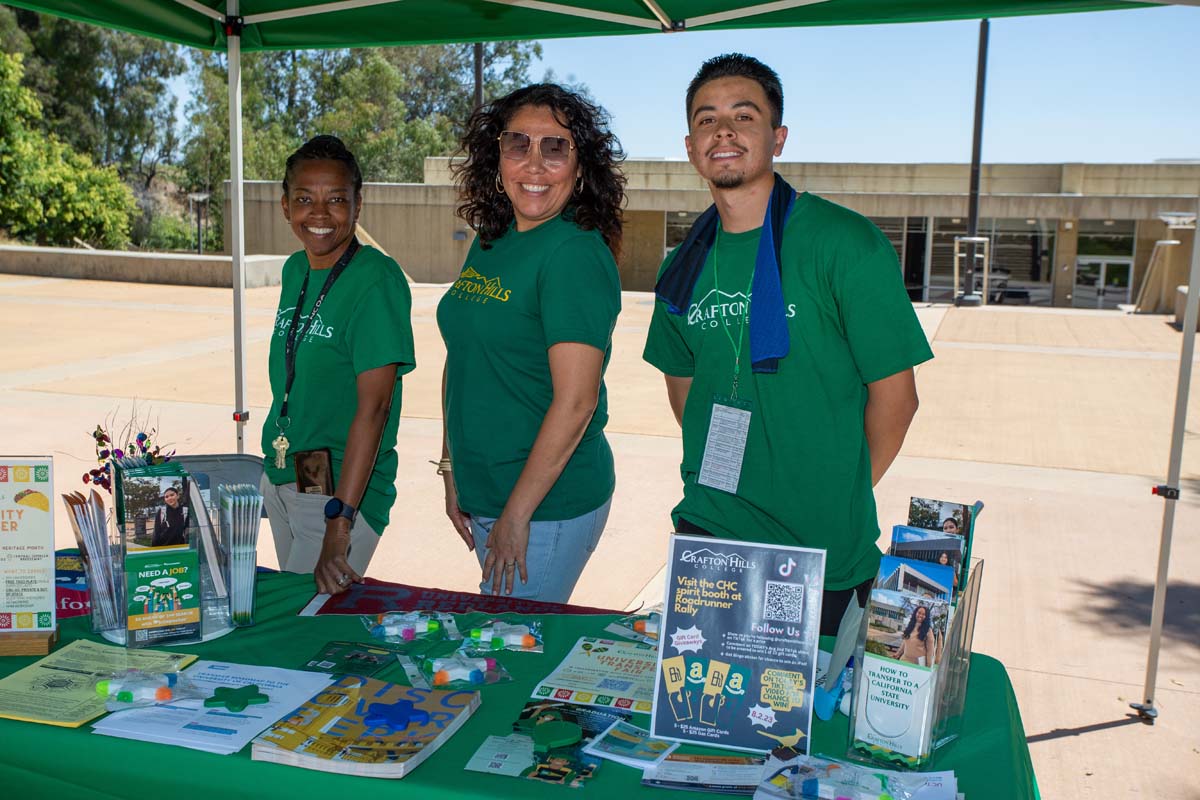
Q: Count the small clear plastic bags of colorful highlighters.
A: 6